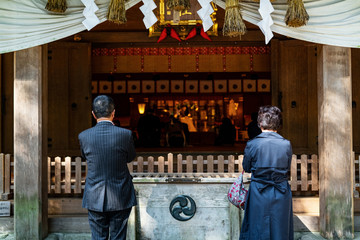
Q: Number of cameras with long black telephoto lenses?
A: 0